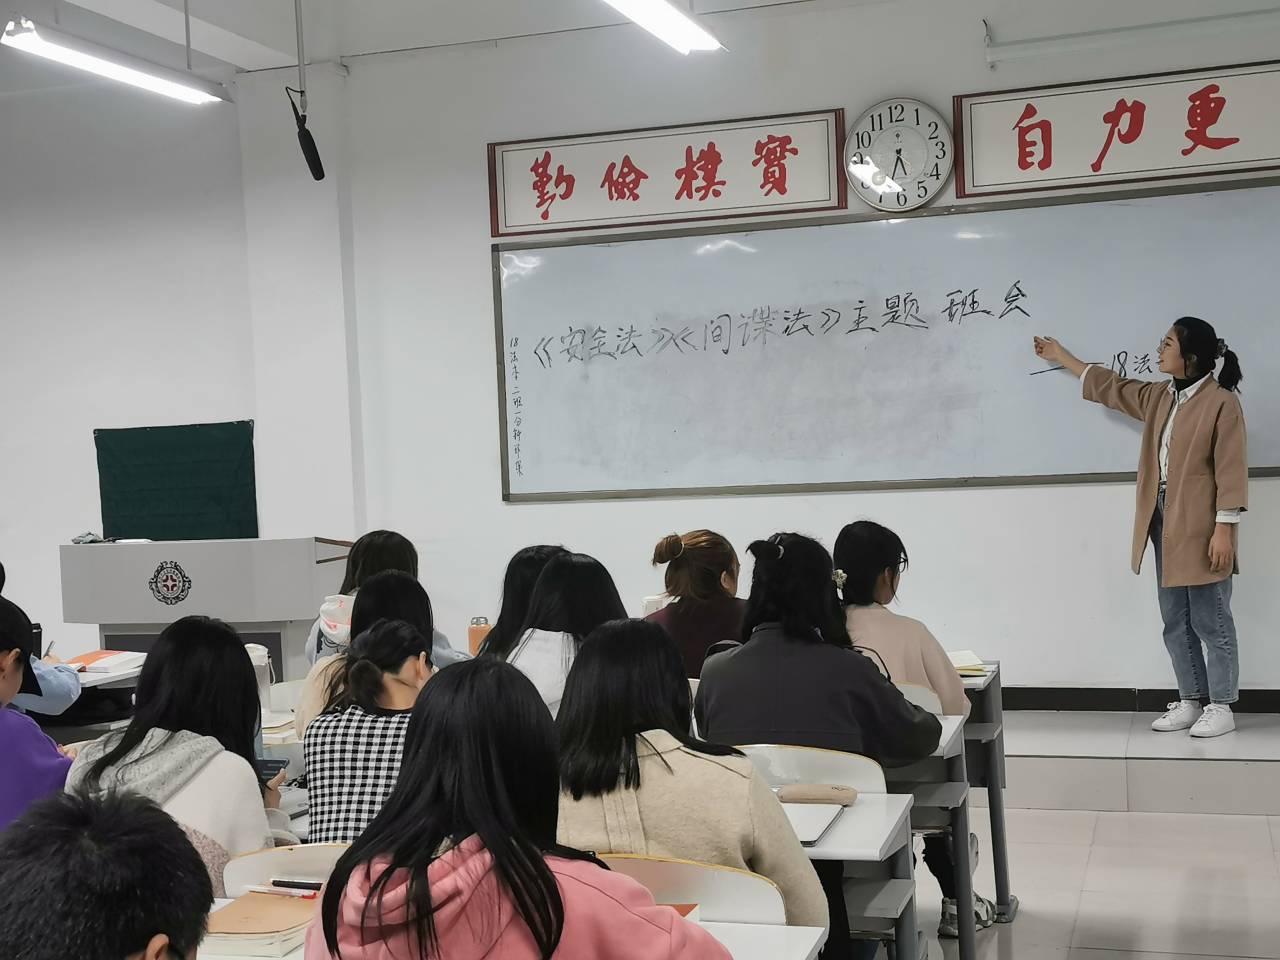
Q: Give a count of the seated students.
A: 14